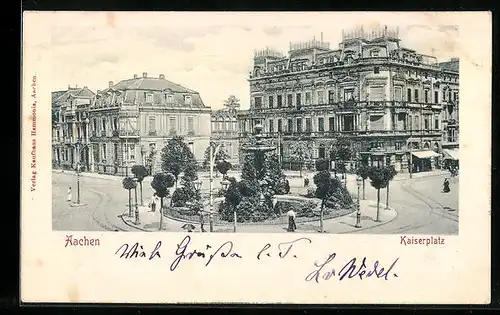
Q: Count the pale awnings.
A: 2